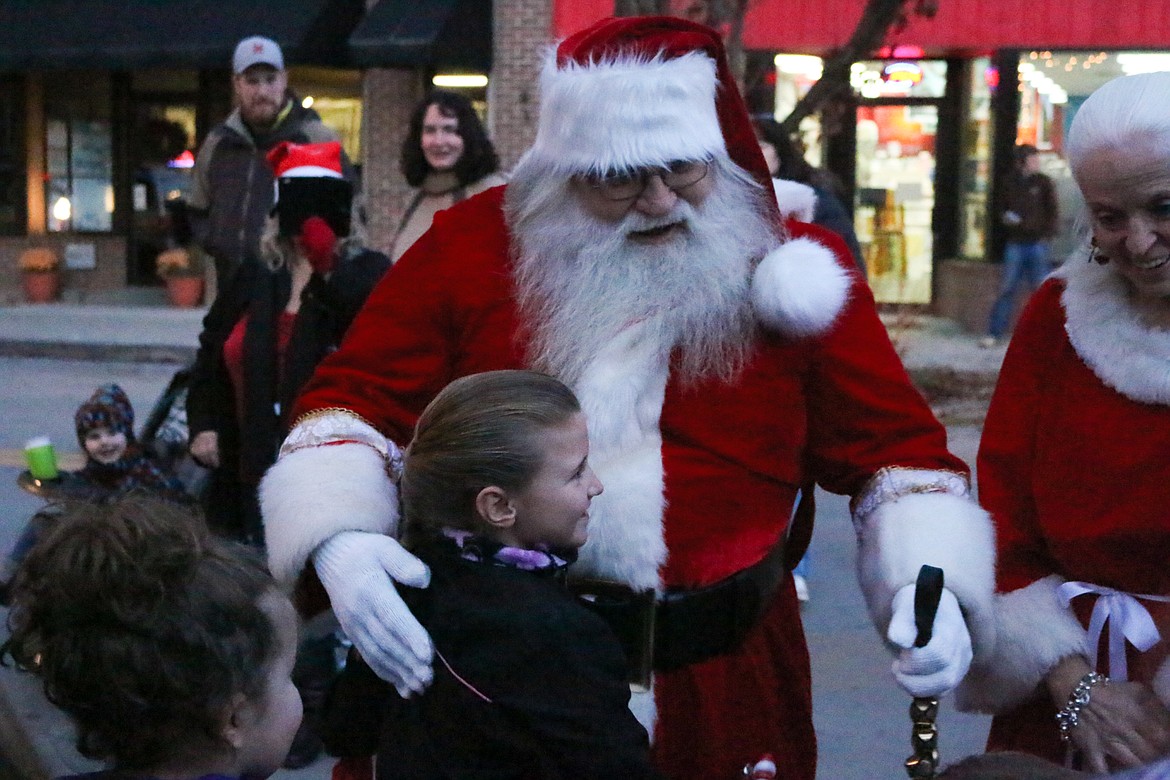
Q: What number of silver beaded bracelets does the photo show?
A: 1